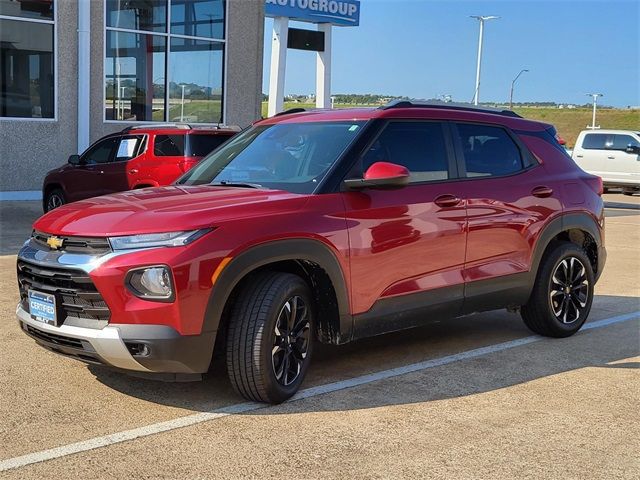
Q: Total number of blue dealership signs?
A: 1